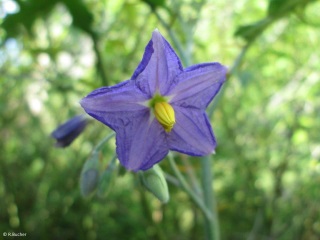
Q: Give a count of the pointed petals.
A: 5